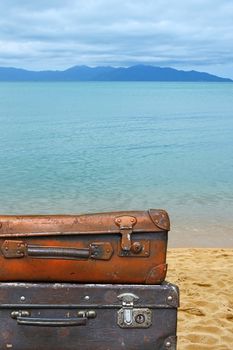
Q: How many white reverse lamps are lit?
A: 0